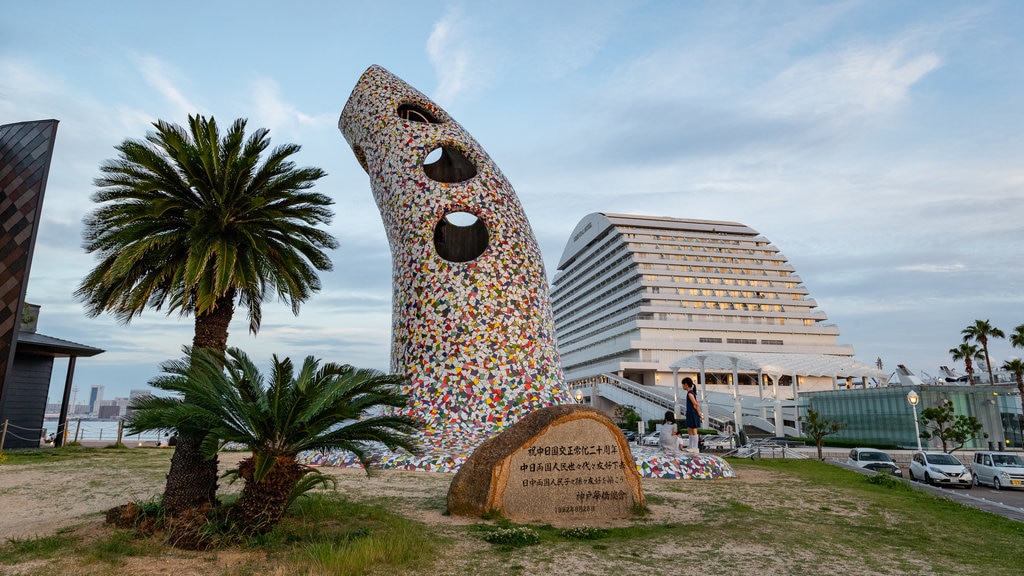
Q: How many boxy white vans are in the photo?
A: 1